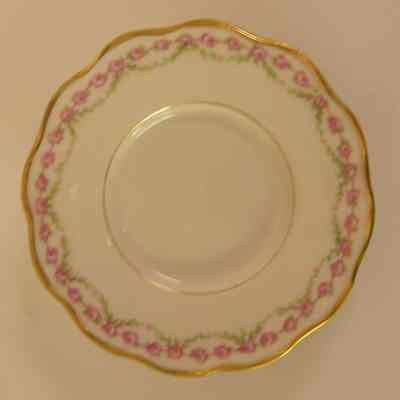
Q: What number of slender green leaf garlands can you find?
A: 13